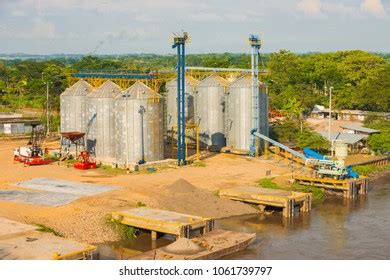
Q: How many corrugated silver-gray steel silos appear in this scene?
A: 6